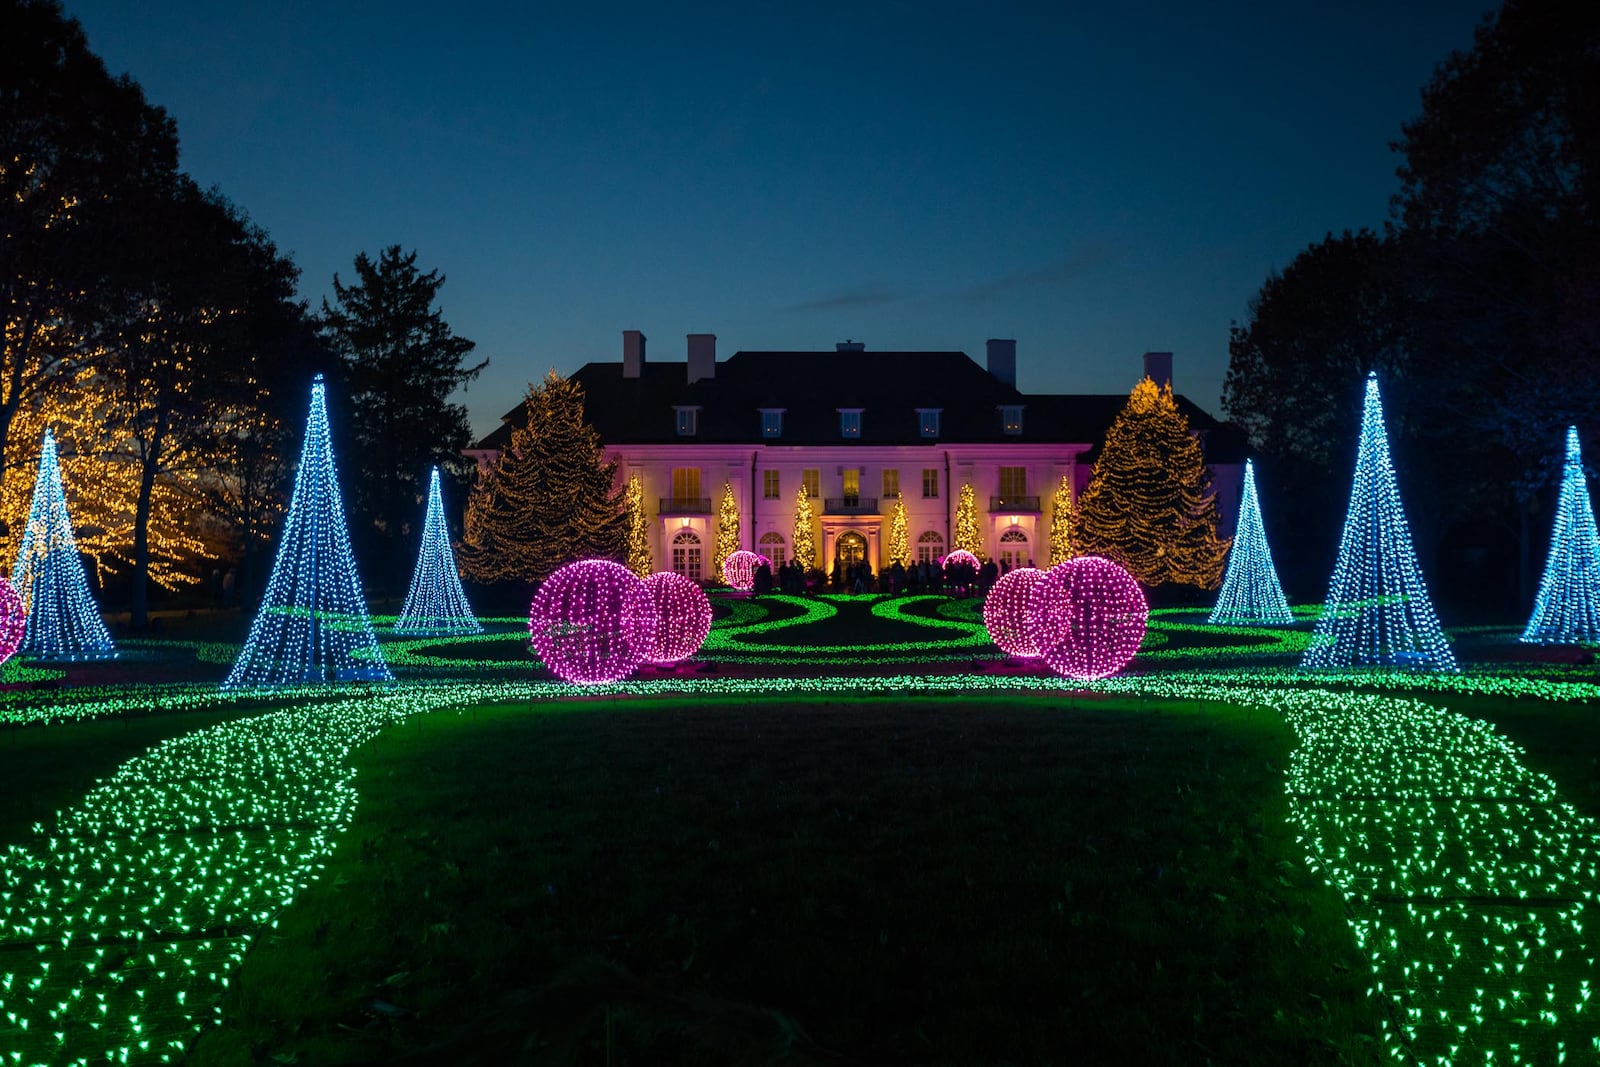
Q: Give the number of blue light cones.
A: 6